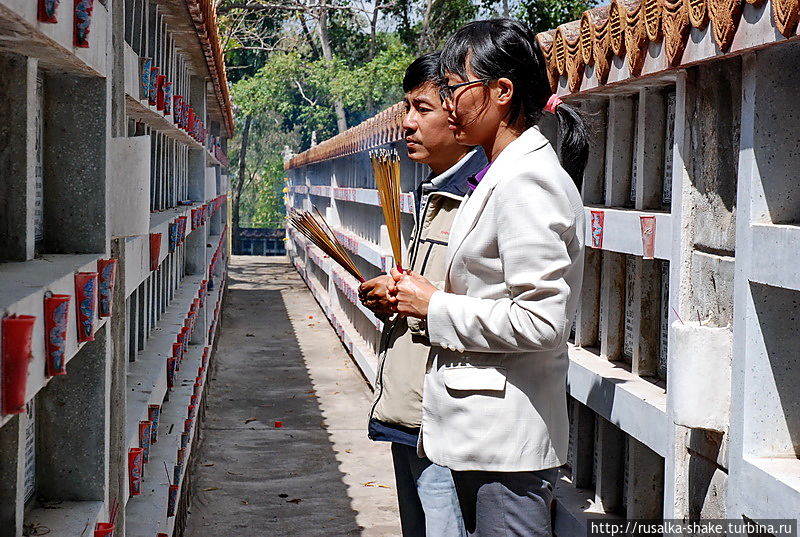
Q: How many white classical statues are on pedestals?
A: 0